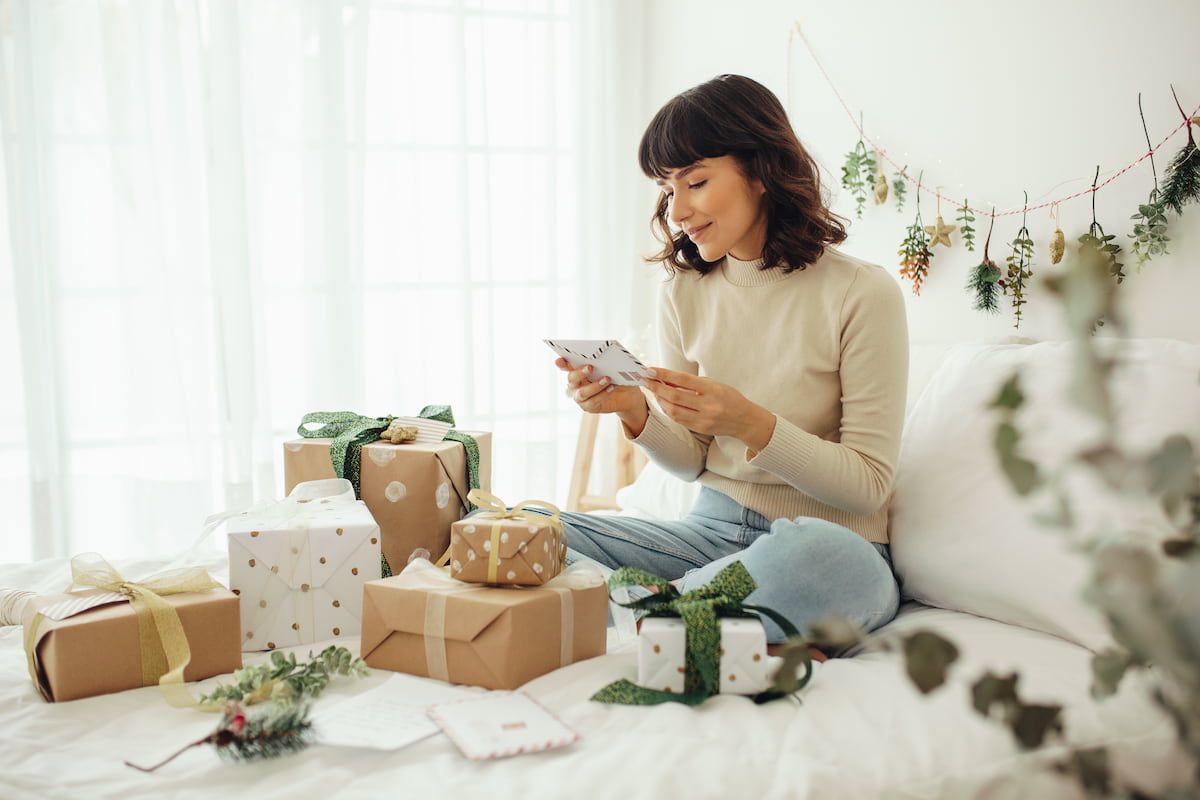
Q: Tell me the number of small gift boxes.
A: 2